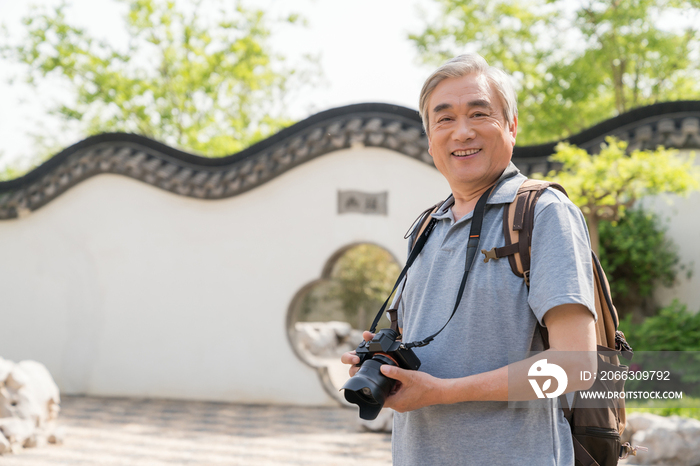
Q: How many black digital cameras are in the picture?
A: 1